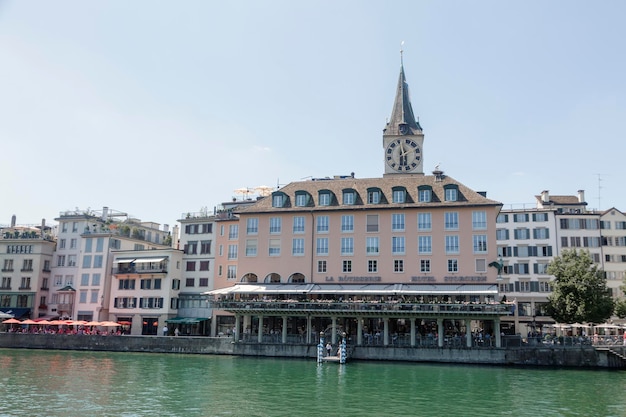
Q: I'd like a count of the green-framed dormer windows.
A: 8